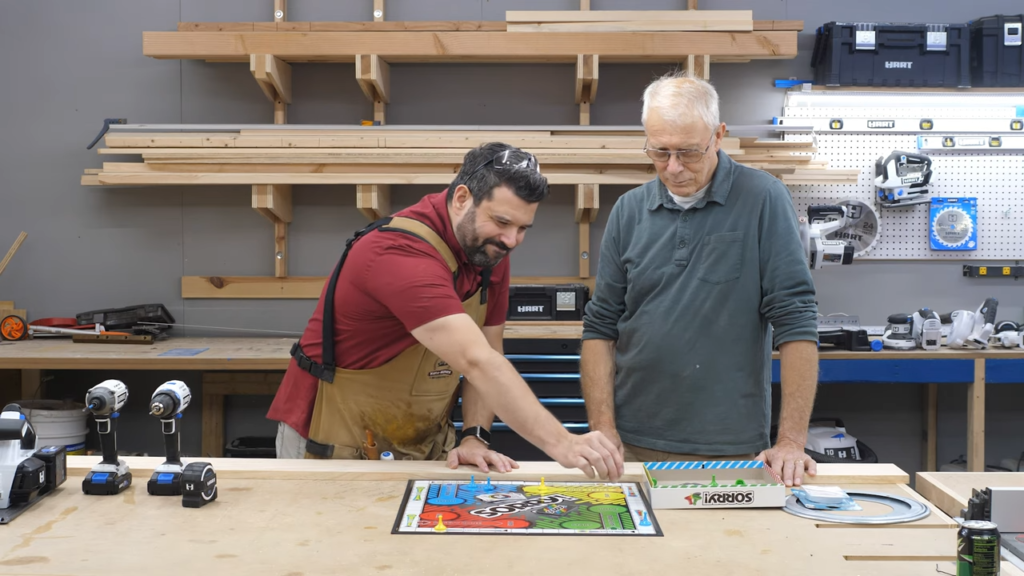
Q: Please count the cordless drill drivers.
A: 2